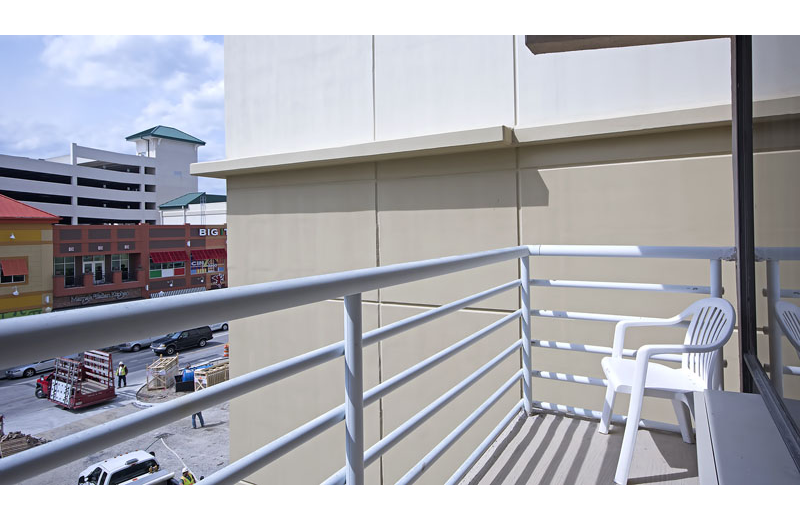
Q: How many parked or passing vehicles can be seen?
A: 6